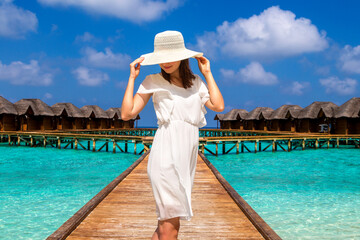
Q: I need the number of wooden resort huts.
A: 10